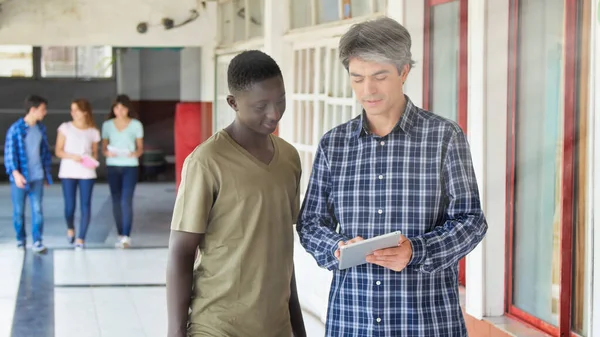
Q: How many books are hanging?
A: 0